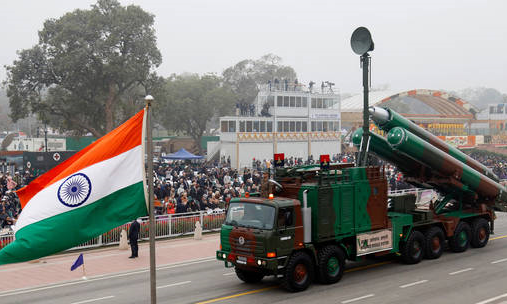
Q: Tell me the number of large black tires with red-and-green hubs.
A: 6